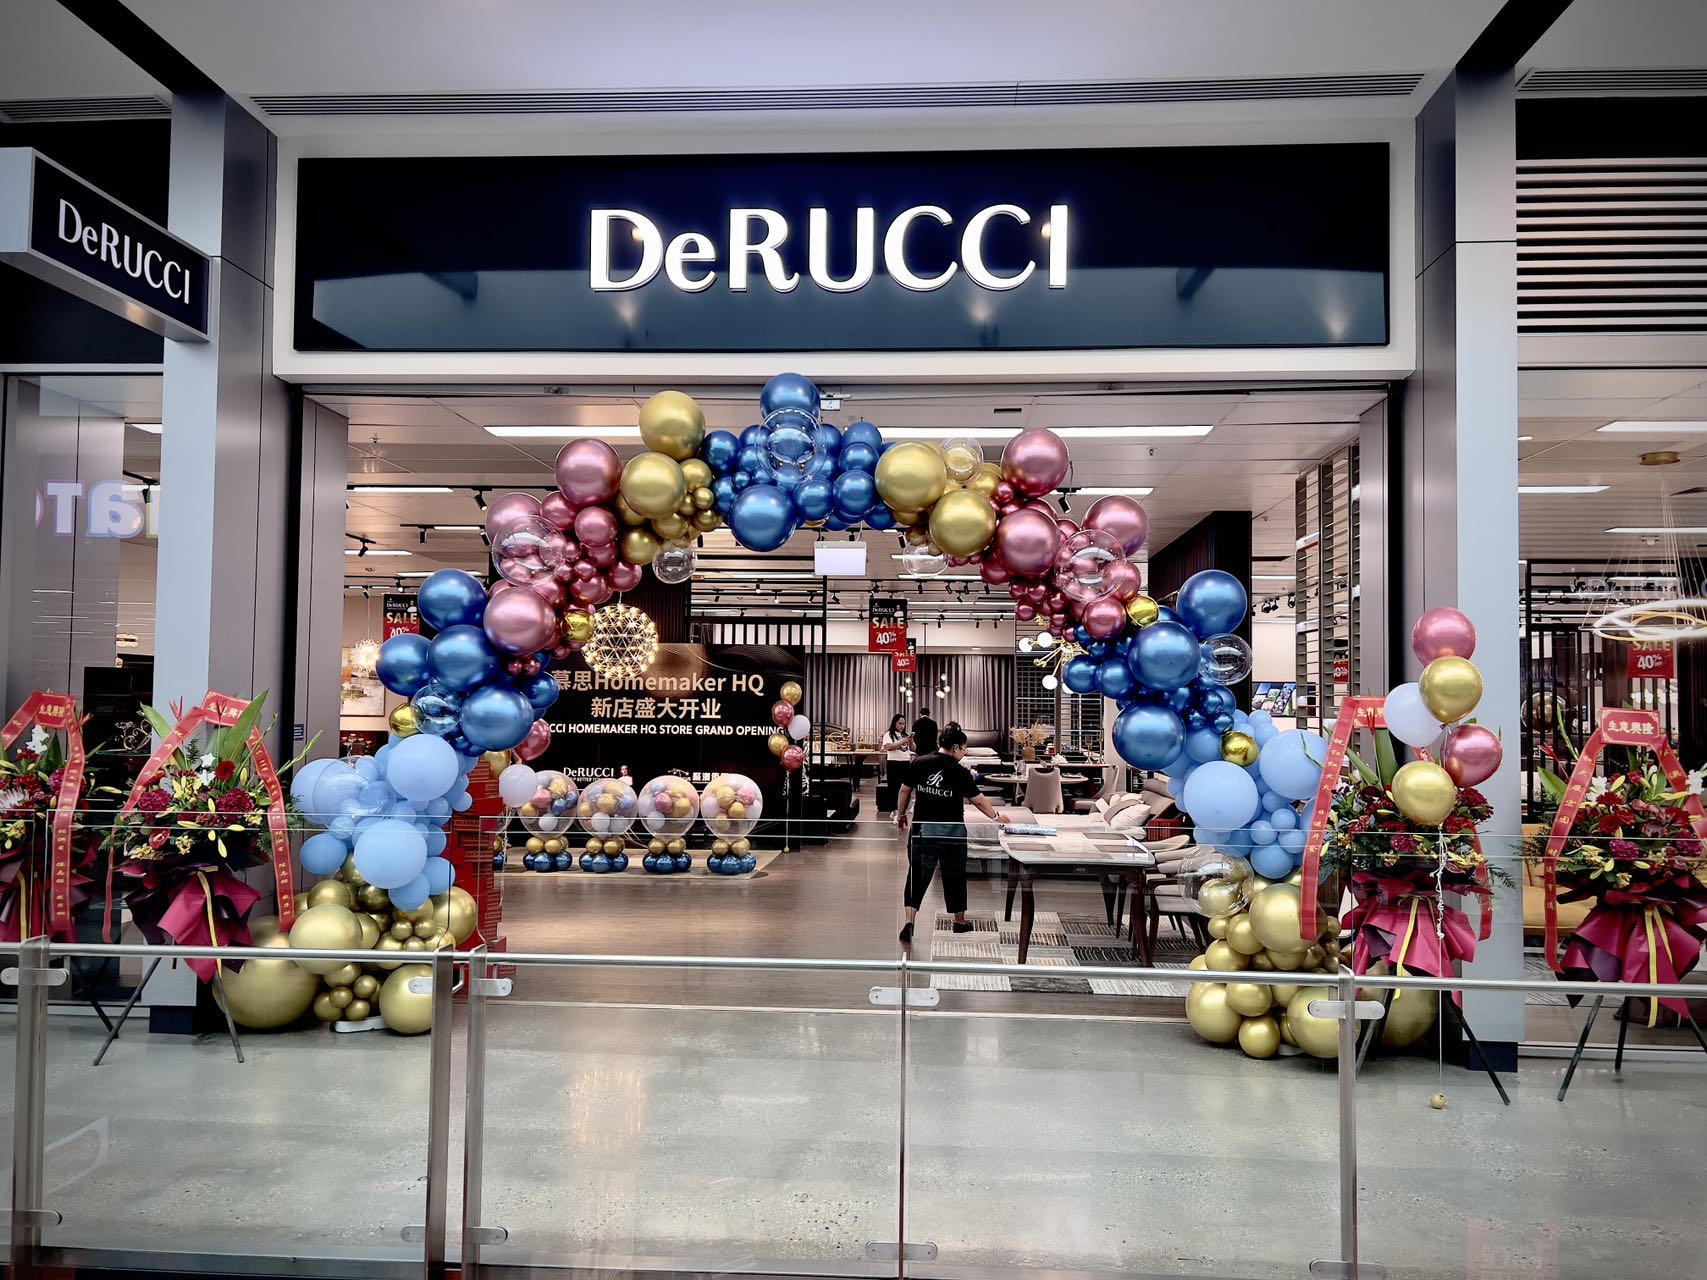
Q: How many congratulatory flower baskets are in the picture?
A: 4